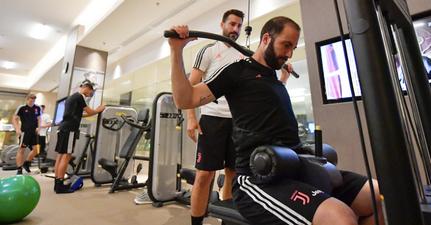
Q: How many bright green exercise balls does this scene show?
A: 1